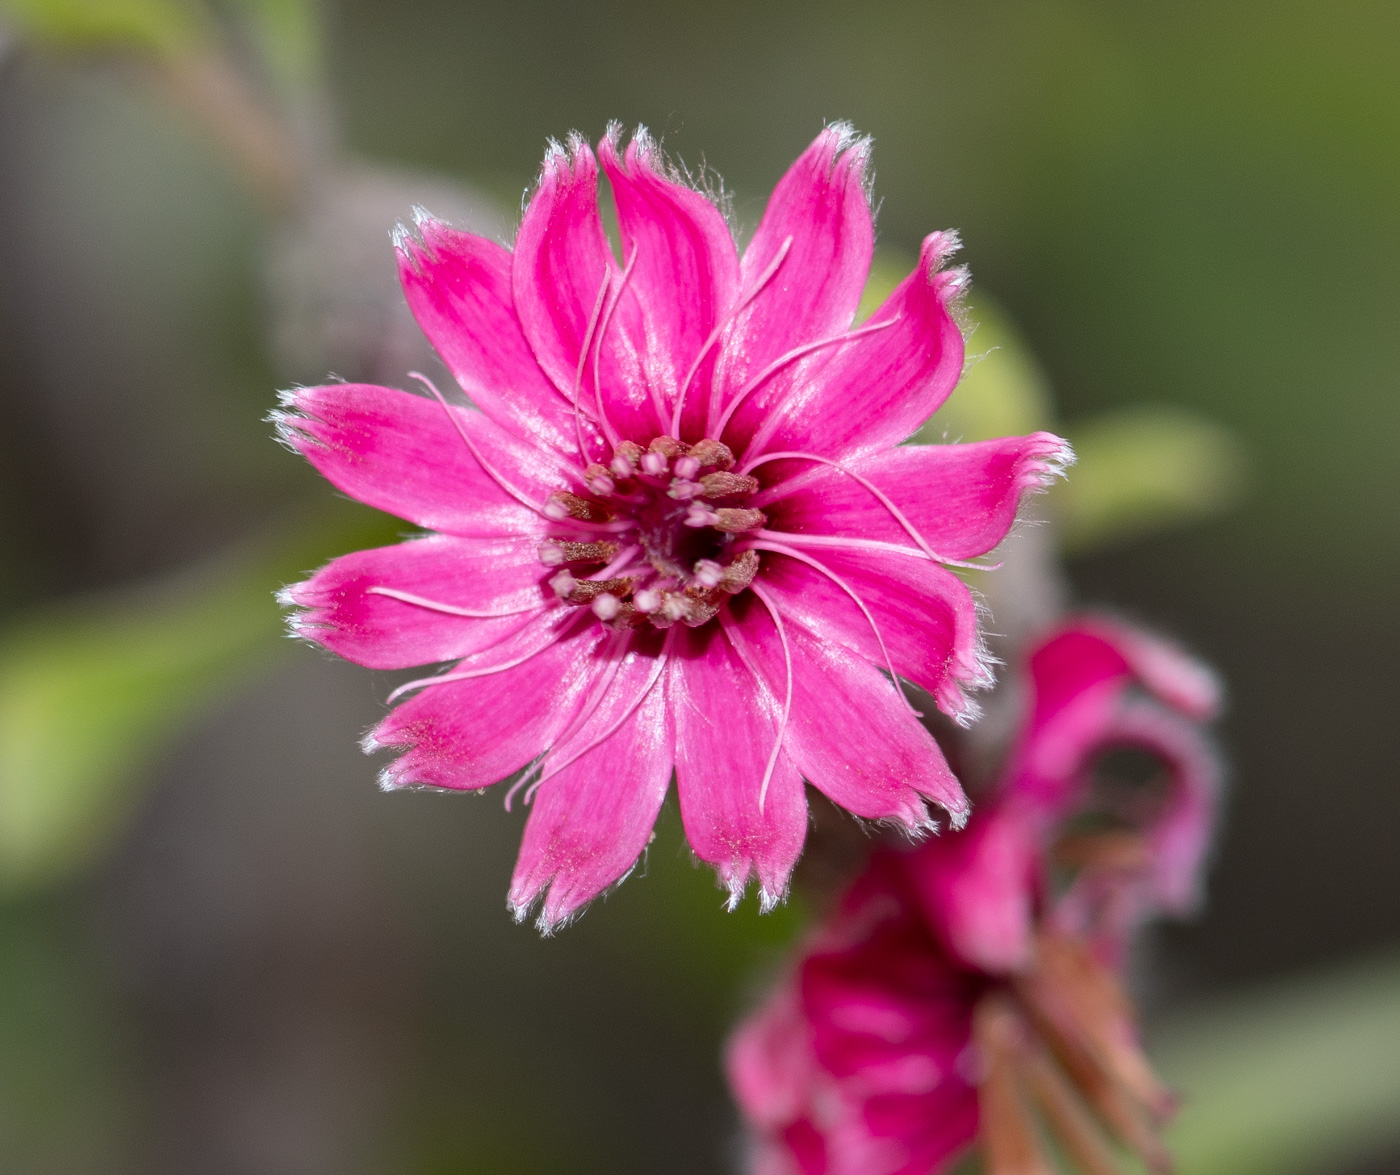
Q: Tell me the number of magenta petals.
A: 13